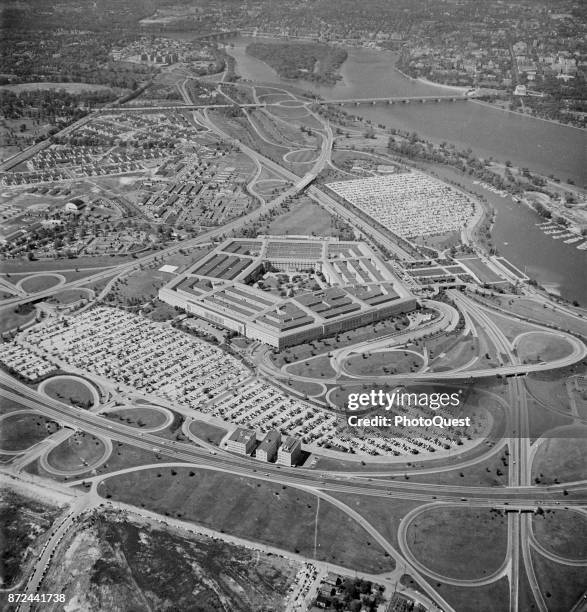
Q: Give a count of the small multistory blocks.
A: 3